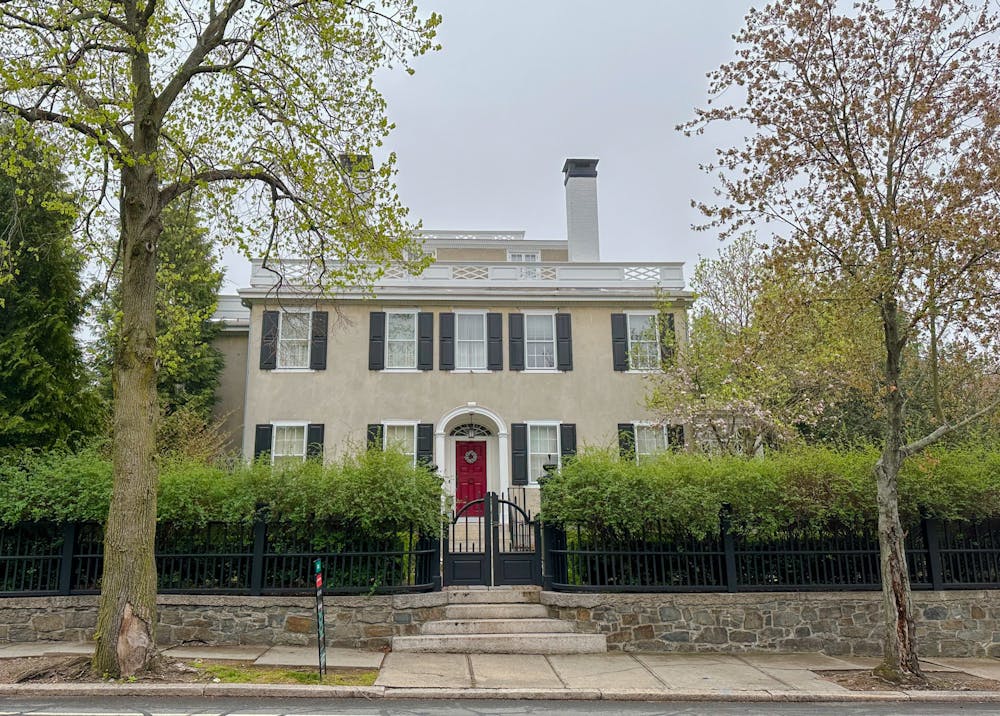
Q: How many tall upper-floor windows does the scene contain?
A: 5